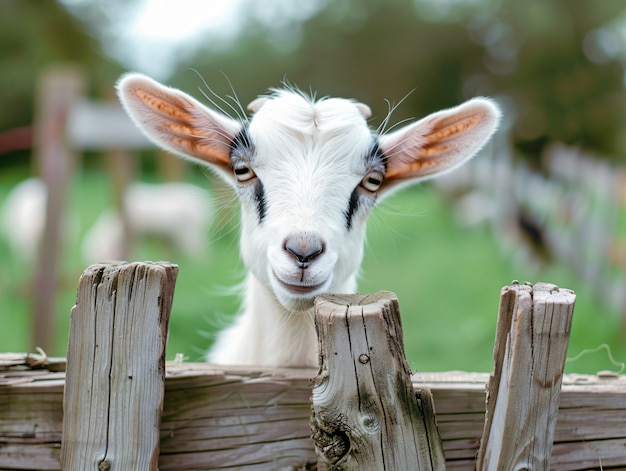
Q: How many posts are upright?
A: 3